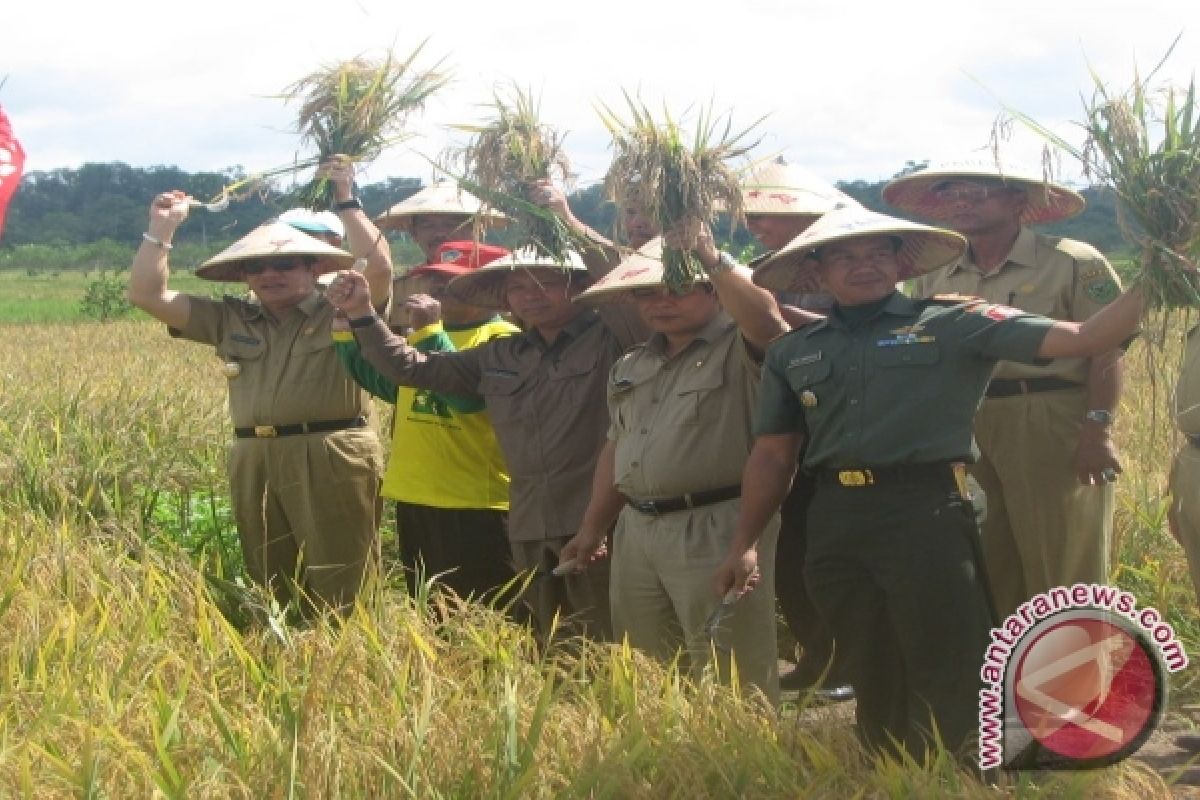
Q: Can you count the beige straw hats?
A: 7